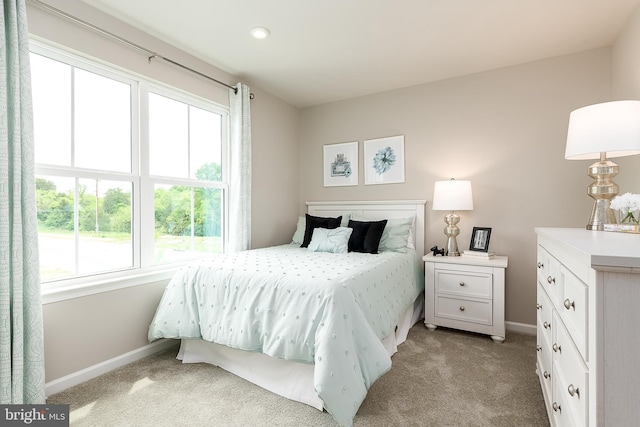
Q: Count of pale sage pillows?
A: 3